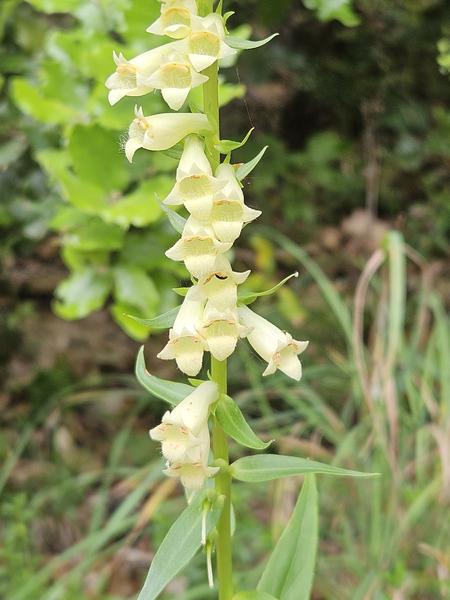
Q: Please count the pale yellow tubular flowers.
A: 14